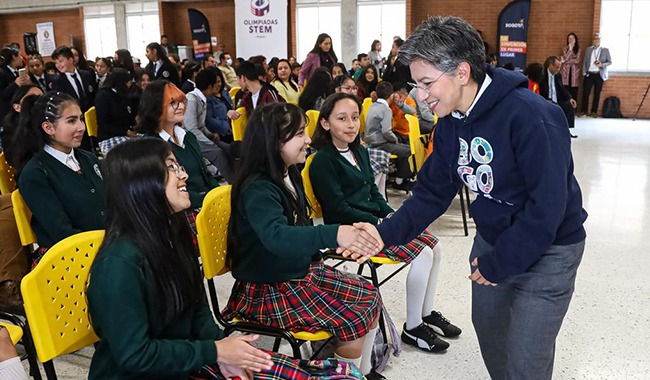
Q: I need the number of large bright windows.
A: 5